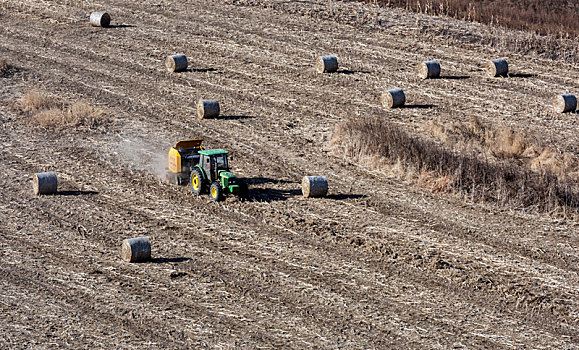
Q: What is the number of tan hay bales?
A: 11